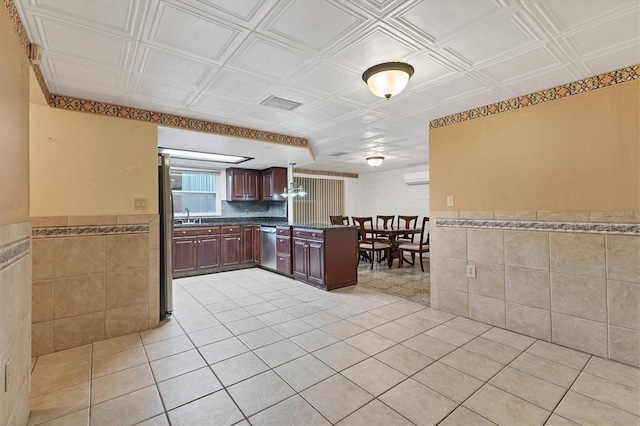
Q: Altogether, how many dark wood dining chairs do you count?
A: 6